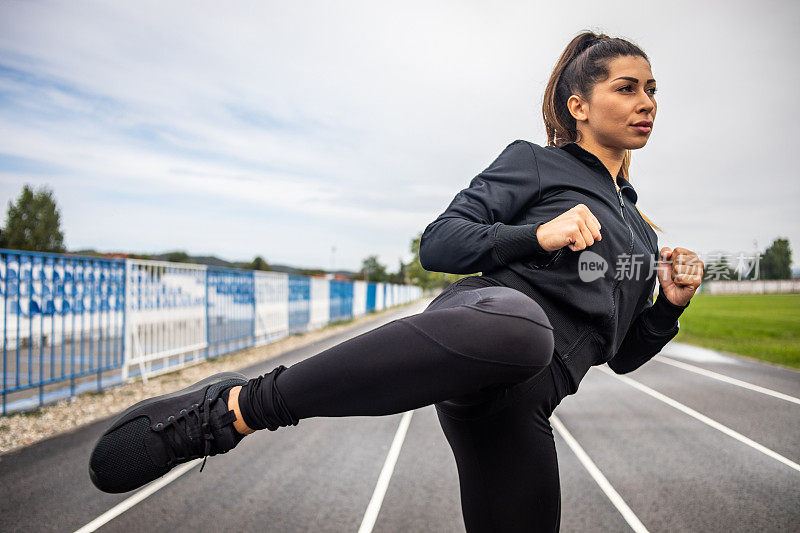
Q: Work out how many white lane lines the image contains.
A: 5